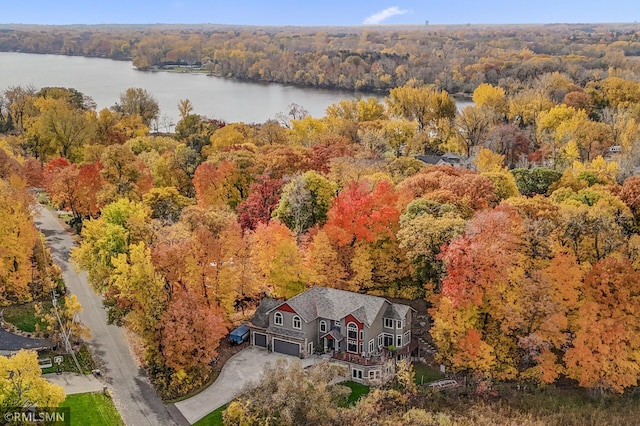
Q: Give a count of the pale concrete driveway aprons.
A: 2